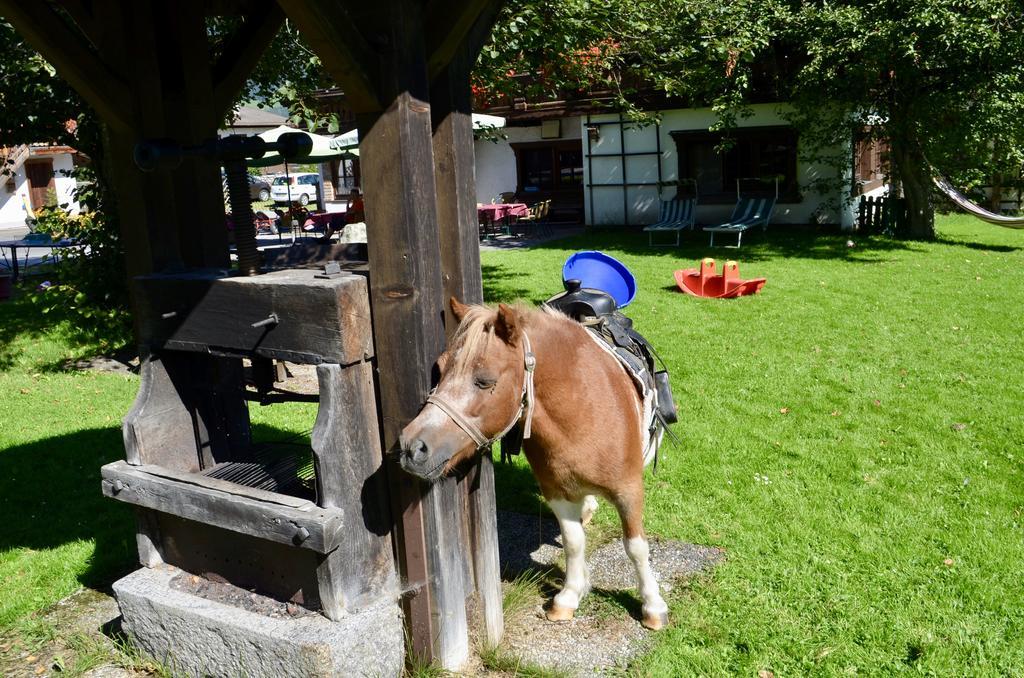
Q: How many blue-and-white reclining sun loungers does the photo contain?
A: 2